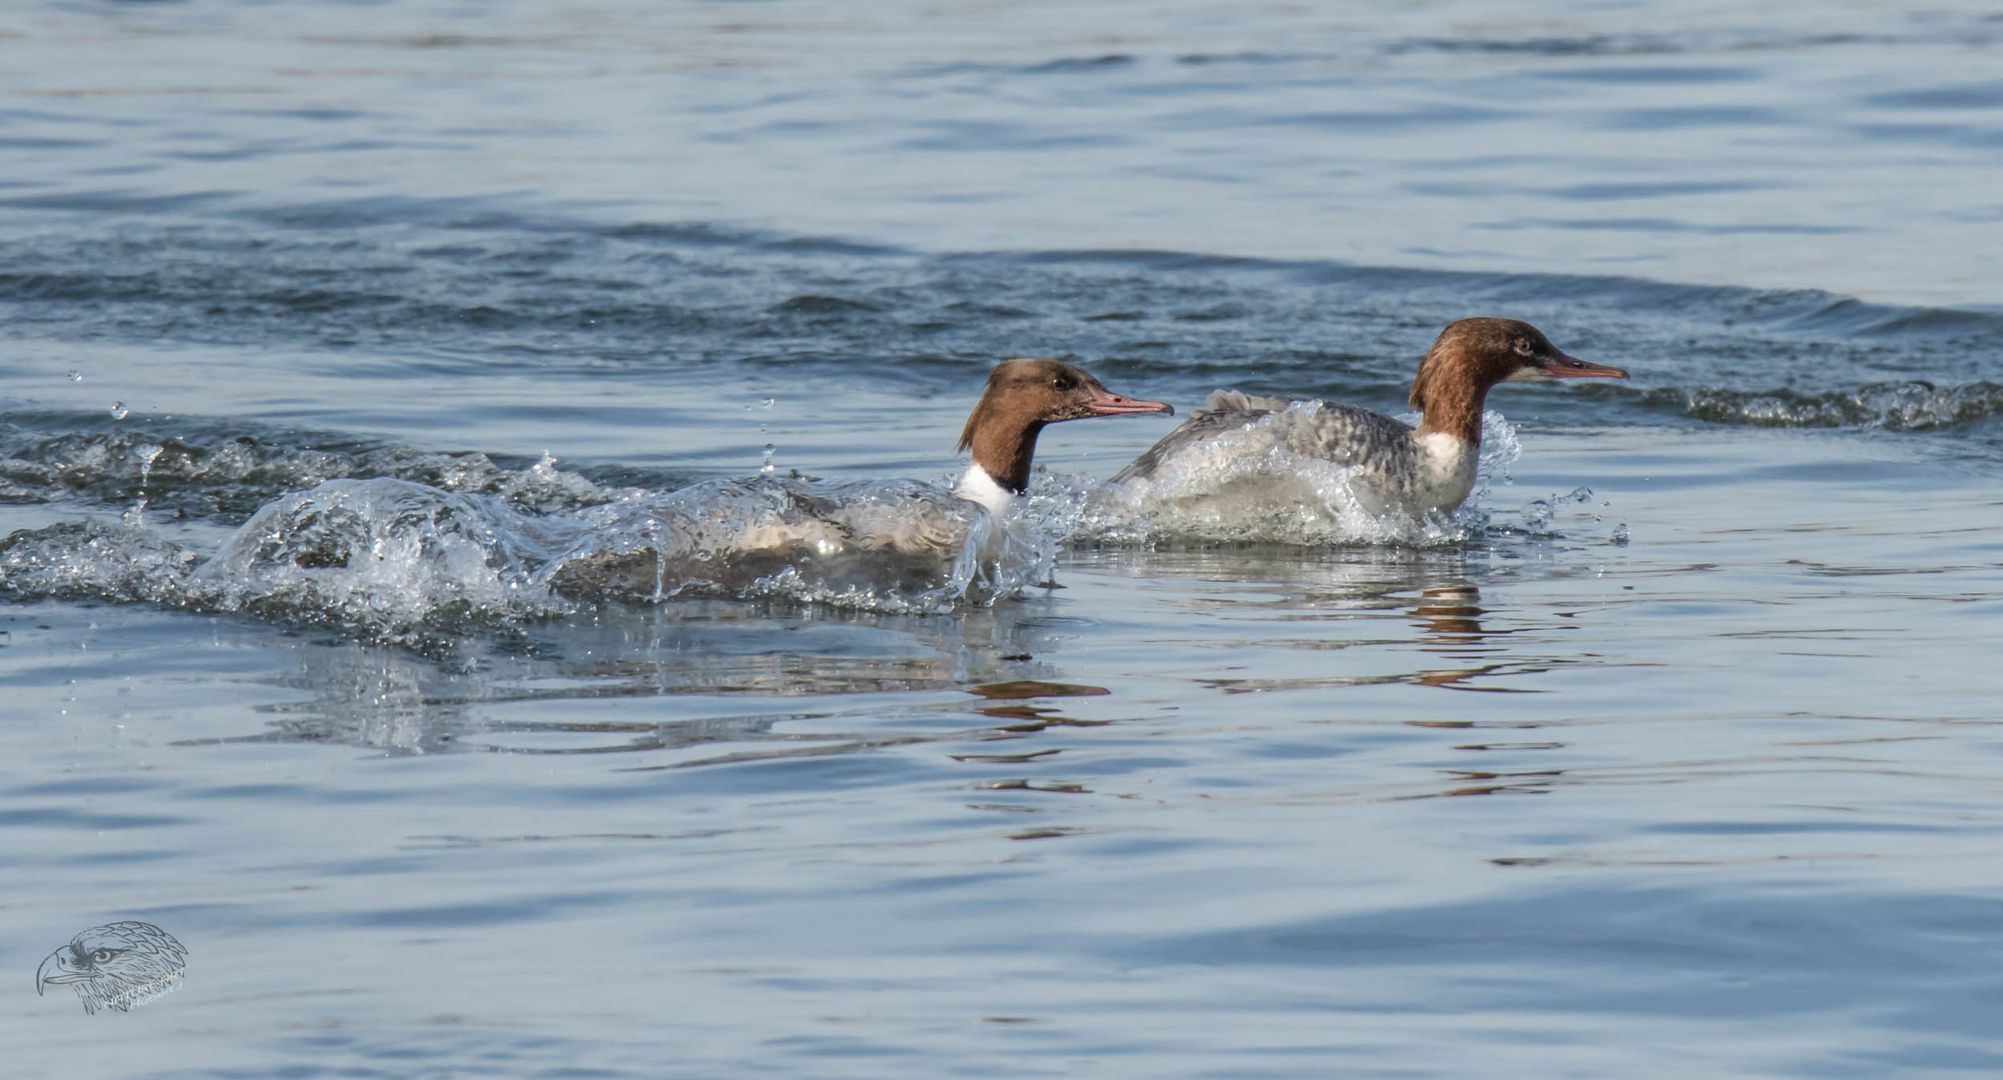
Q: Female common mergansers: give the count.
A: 2